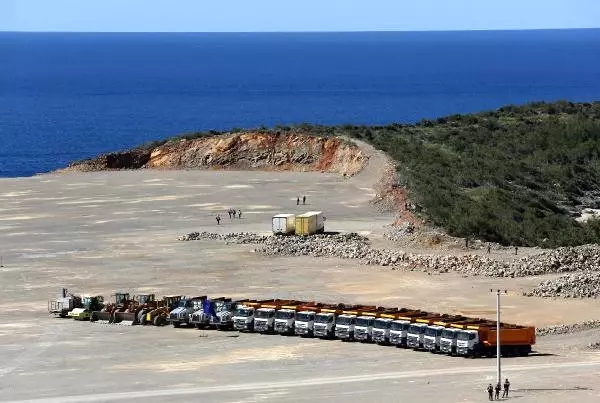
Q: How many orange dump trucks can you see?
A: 13